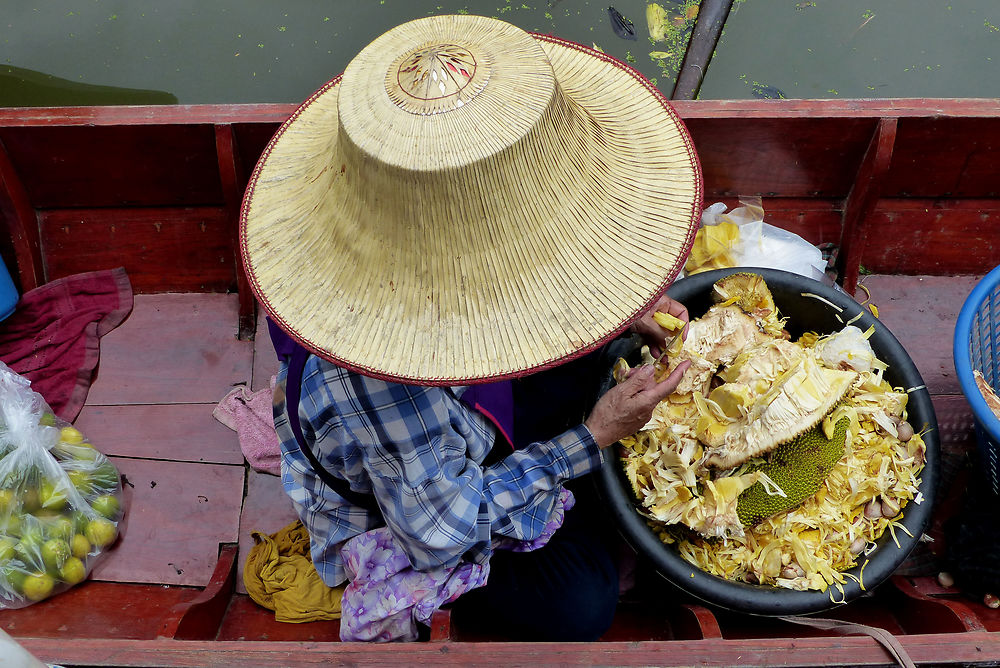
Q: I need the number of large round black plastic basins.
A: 1